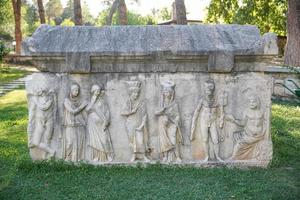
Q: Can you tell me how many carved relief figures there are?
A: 7